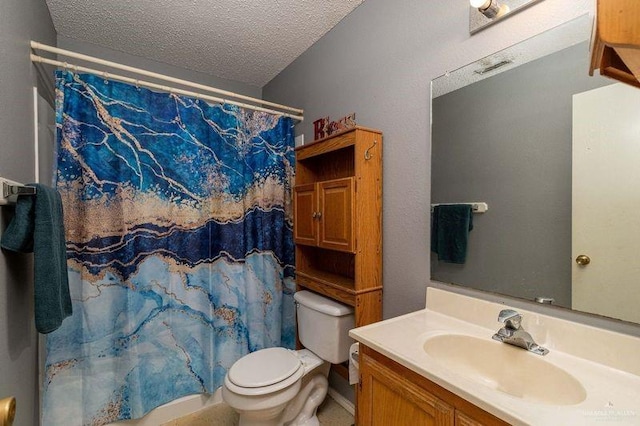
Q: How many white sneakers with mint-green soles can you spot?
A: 0